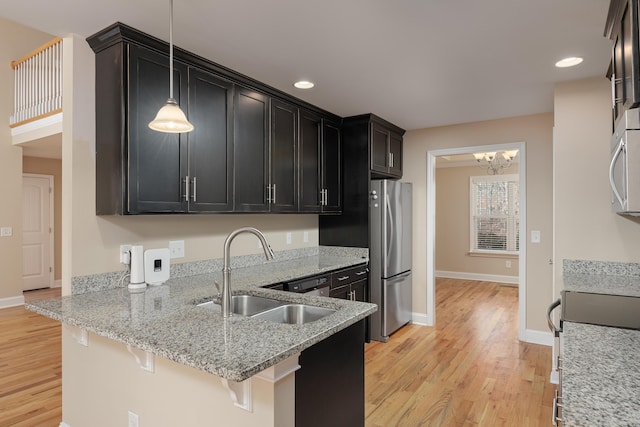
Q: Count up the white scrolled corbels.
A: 3